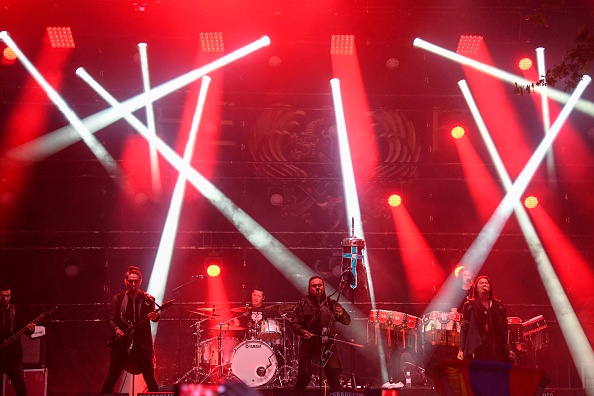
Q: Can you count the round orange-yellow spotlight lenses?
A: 7